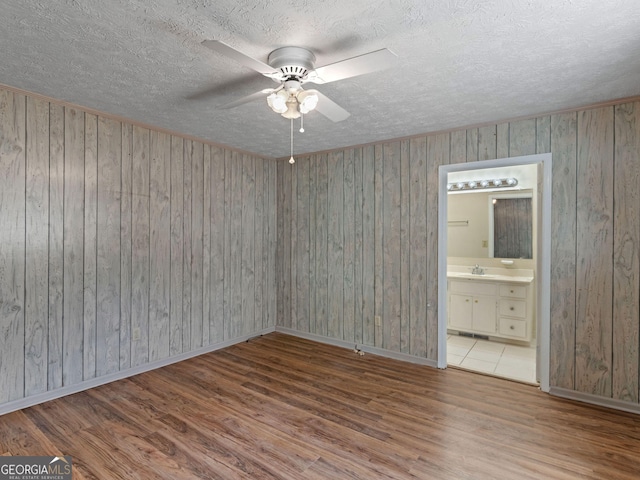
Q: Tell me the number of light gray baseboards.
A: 3